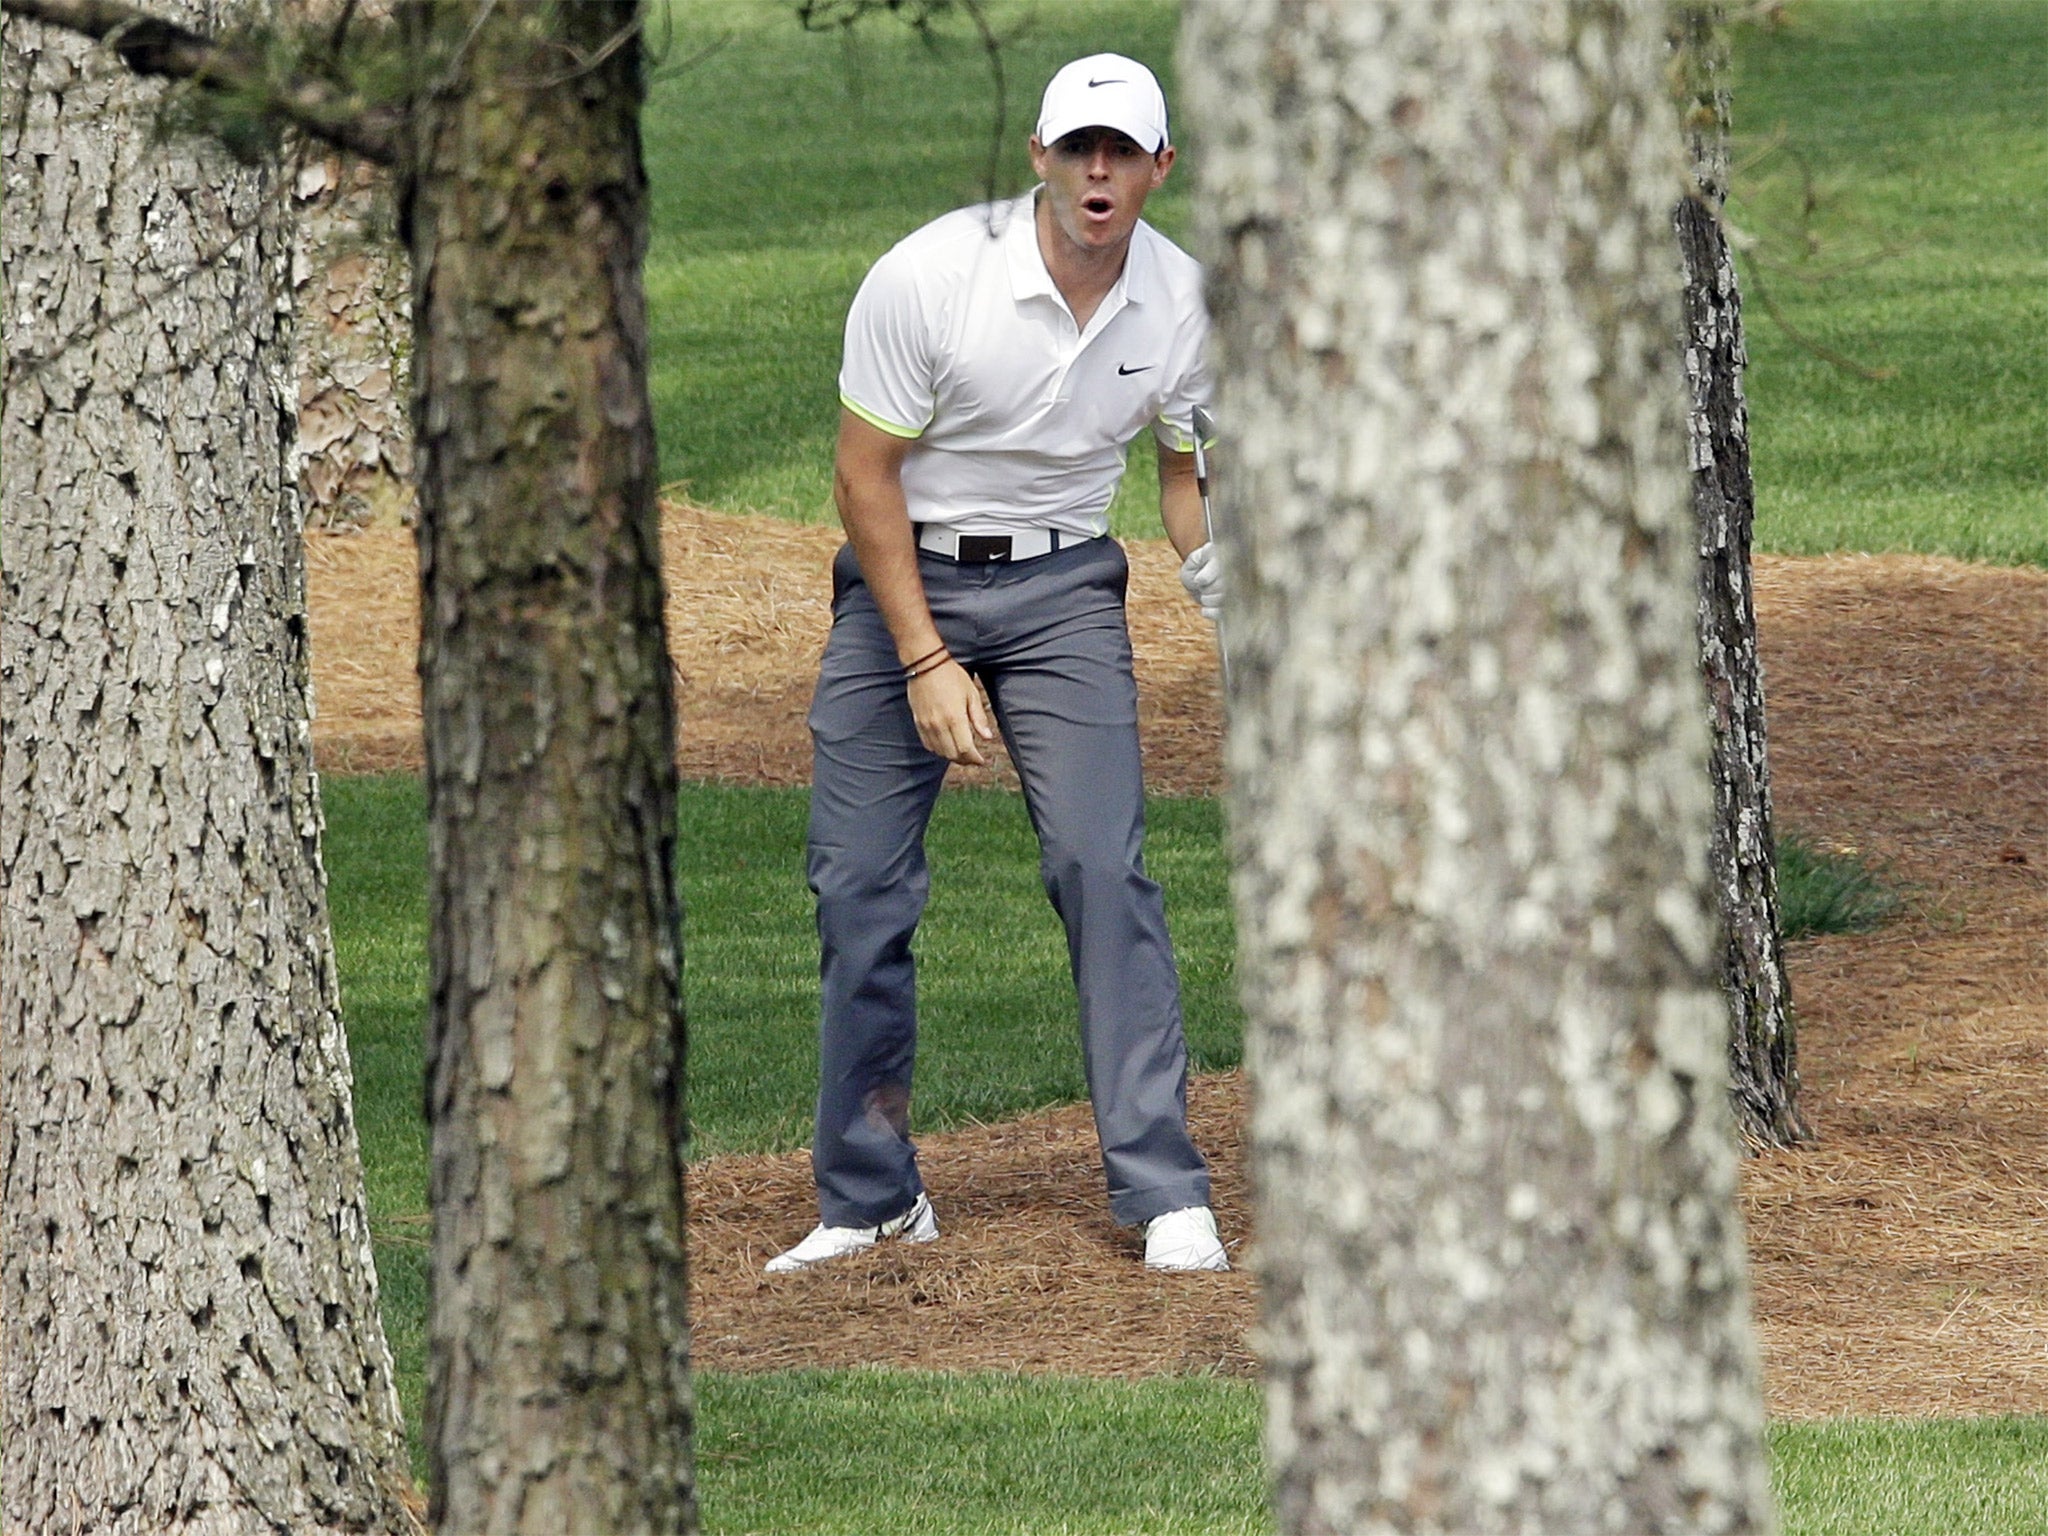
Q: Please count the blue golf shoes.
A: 0